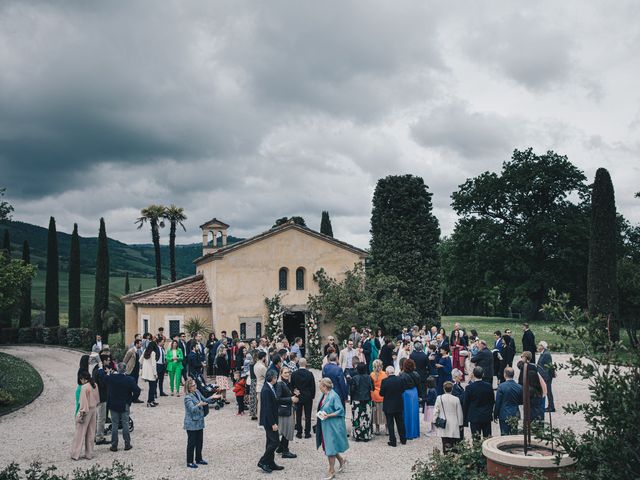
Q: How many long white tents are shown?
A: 0